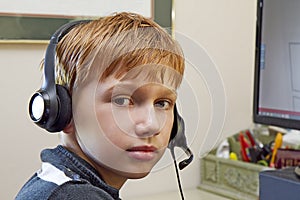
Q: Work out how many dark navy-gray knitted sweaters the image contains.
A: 1